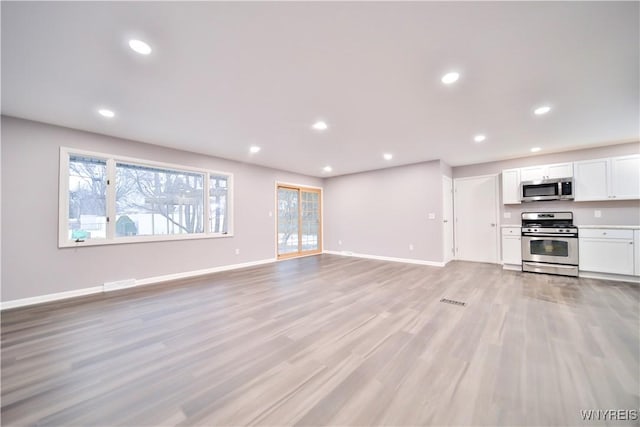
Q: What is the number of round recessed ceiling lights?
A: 10